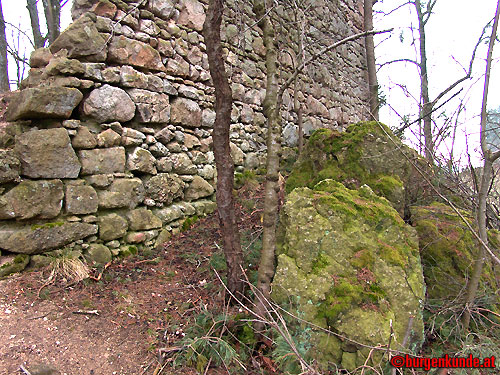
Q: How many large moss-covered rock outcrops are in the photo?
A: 3